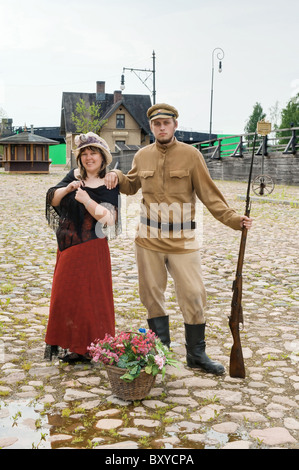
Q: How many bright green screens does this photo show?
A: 2